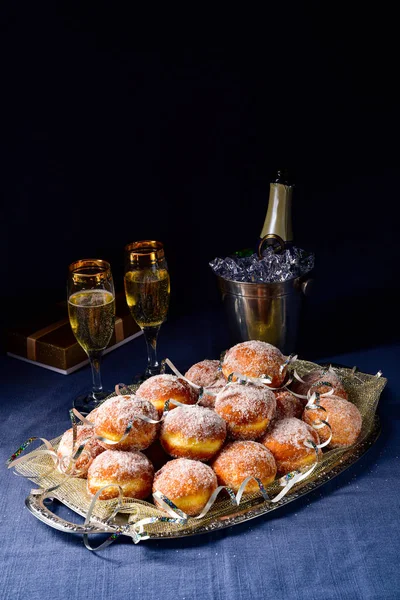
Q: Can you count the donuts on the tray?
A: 15